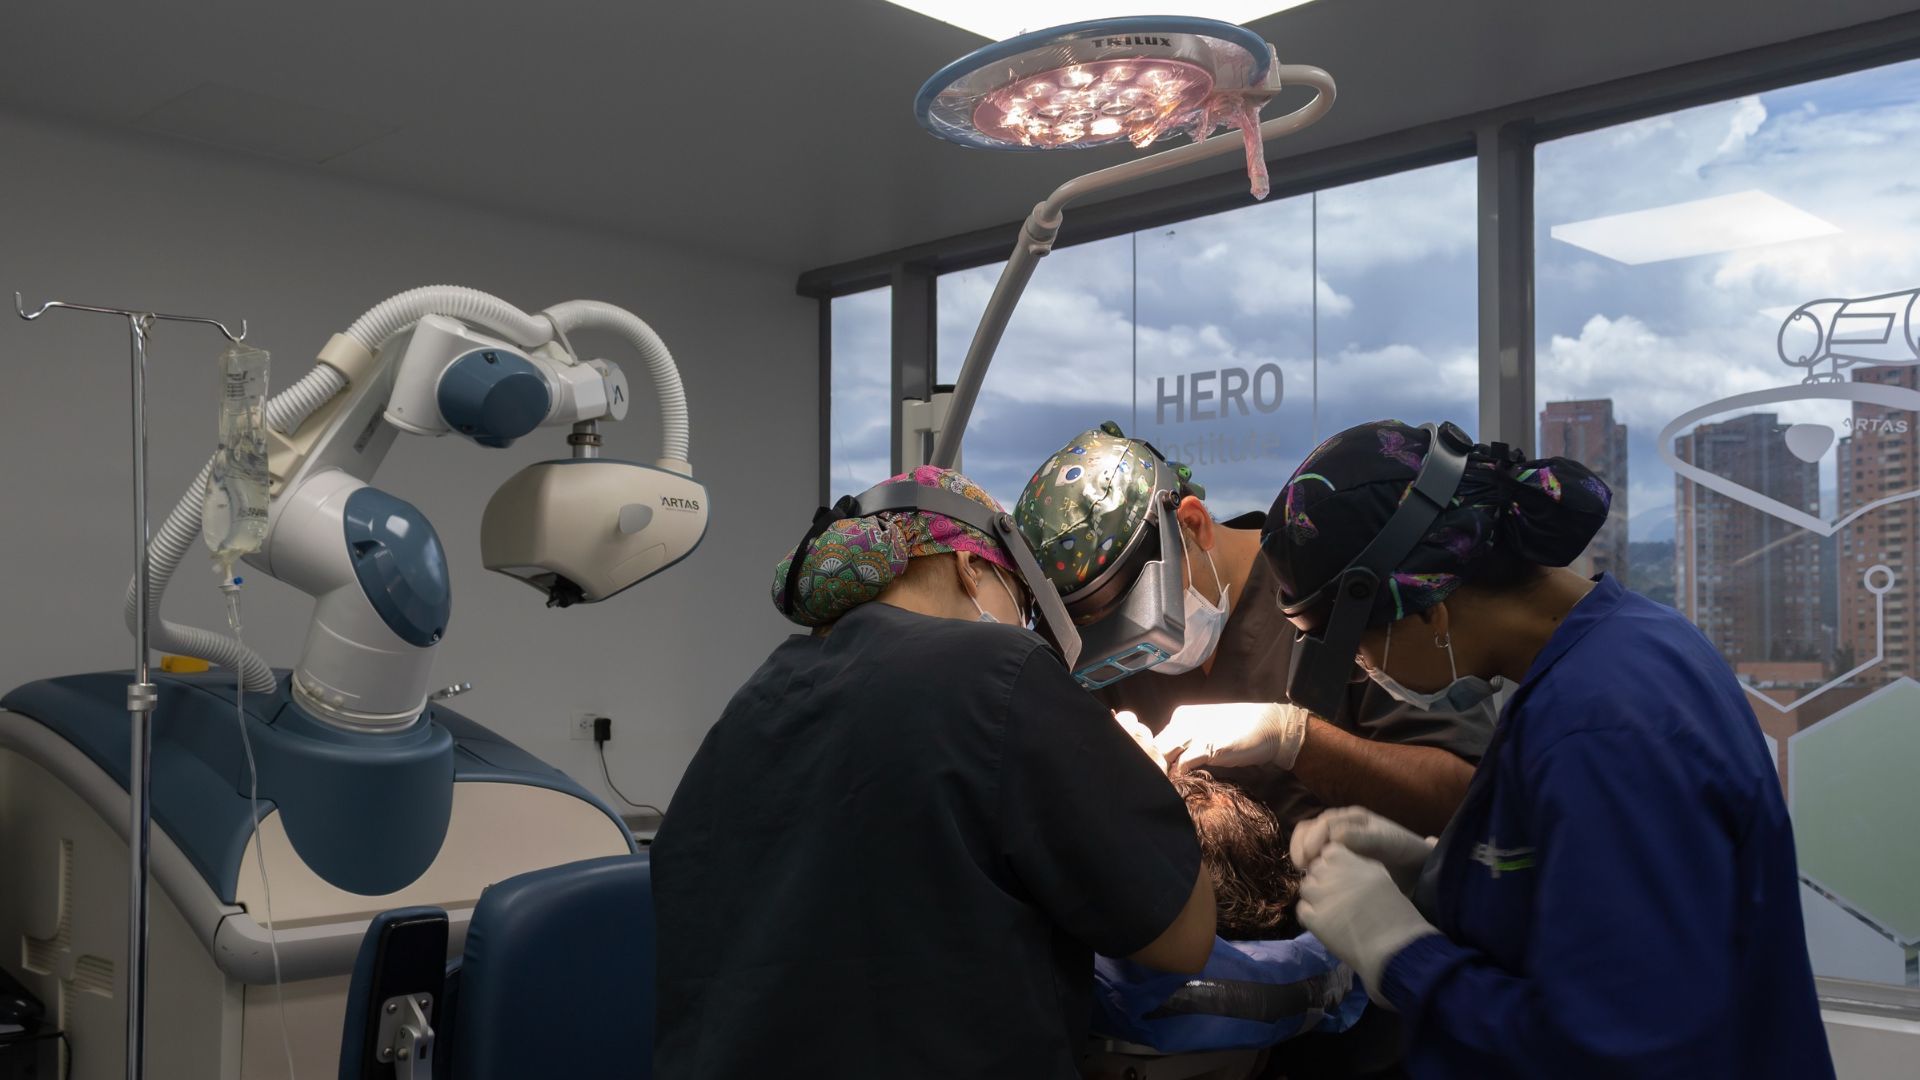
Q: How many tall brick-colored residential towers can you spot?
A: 3